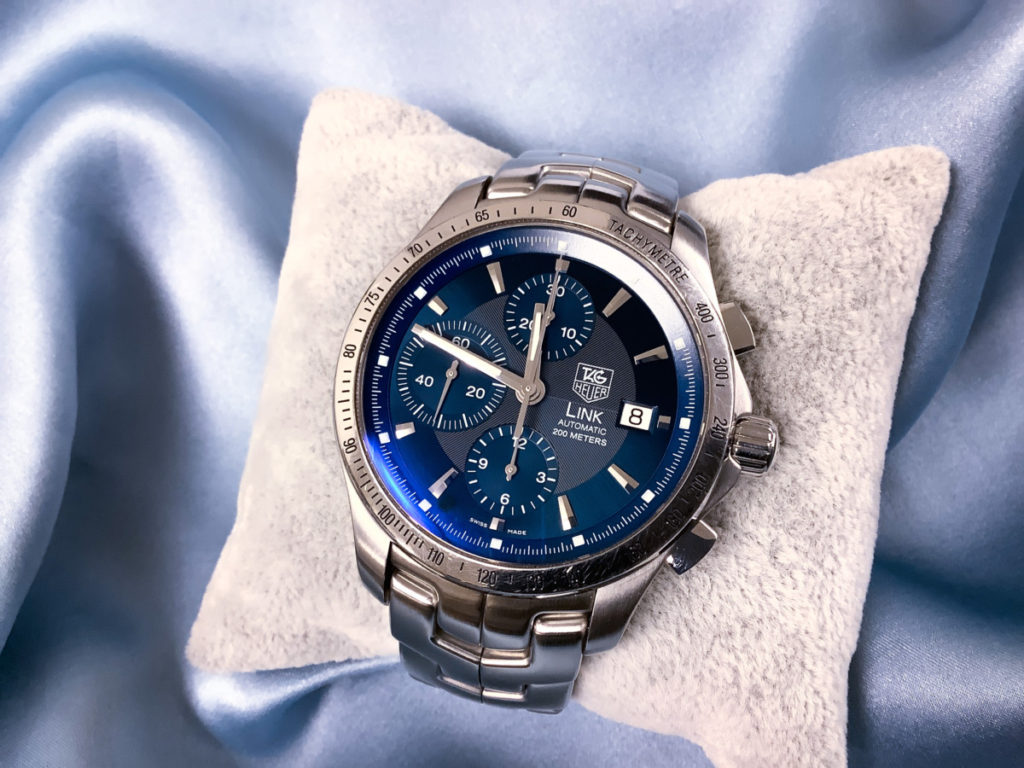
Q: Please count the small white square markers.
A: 11